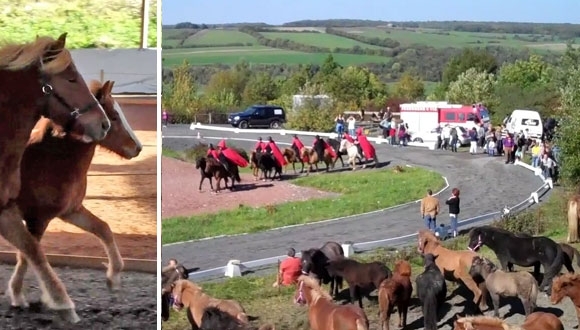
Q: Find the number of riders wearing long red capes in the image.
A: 8